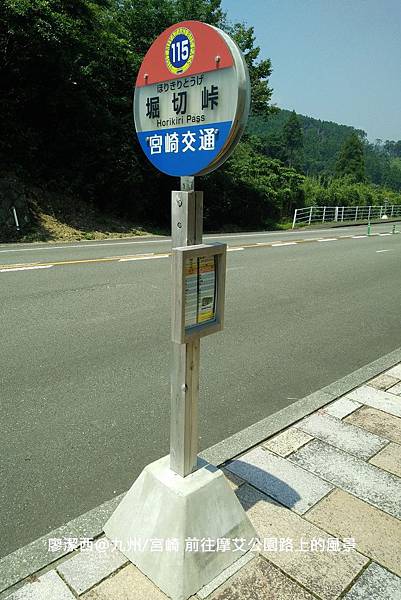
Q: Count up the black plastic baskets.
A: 0